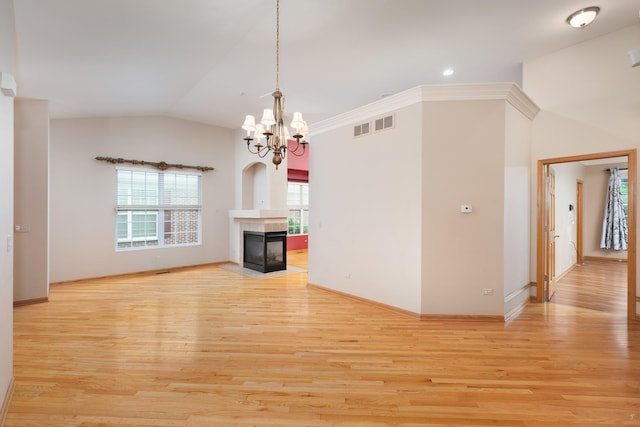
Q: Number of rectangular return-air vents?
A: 2